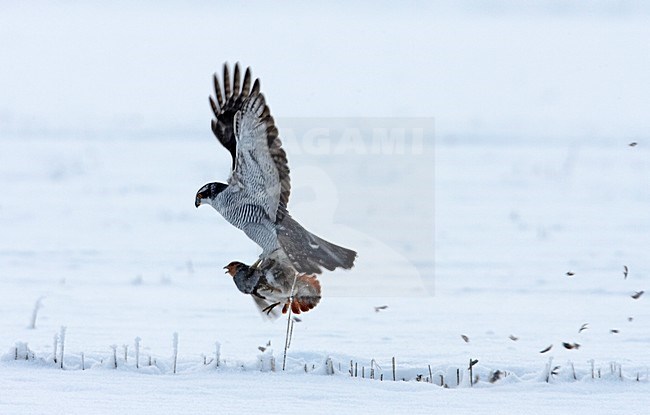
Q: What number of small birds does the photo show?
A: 1